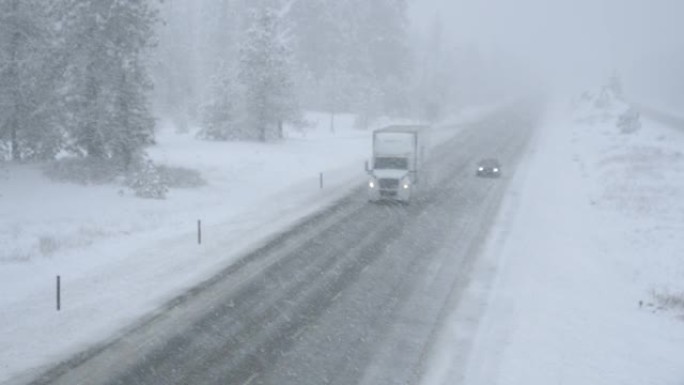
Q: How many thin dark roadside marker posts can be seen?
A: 3